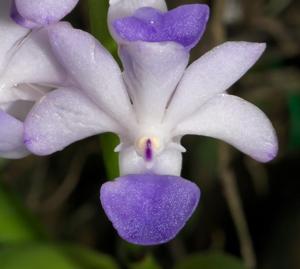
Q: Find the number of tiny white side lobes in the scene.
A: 2